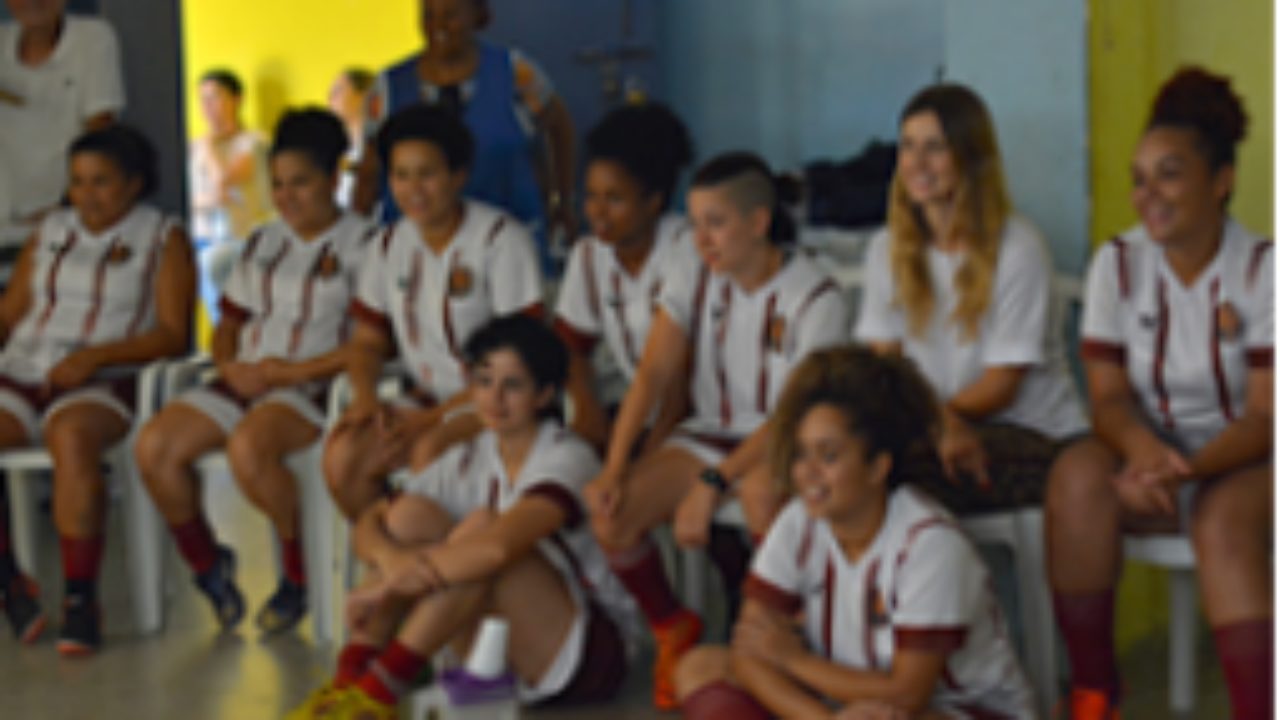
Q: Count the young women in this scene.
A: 9